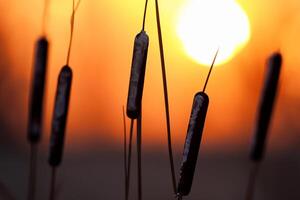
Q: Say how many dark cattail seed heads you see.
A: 5